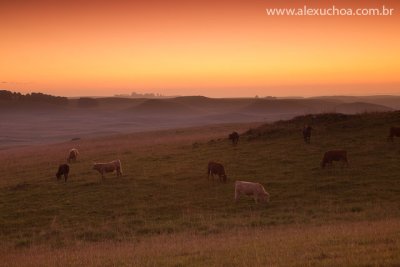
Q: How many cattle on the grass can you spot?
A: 9